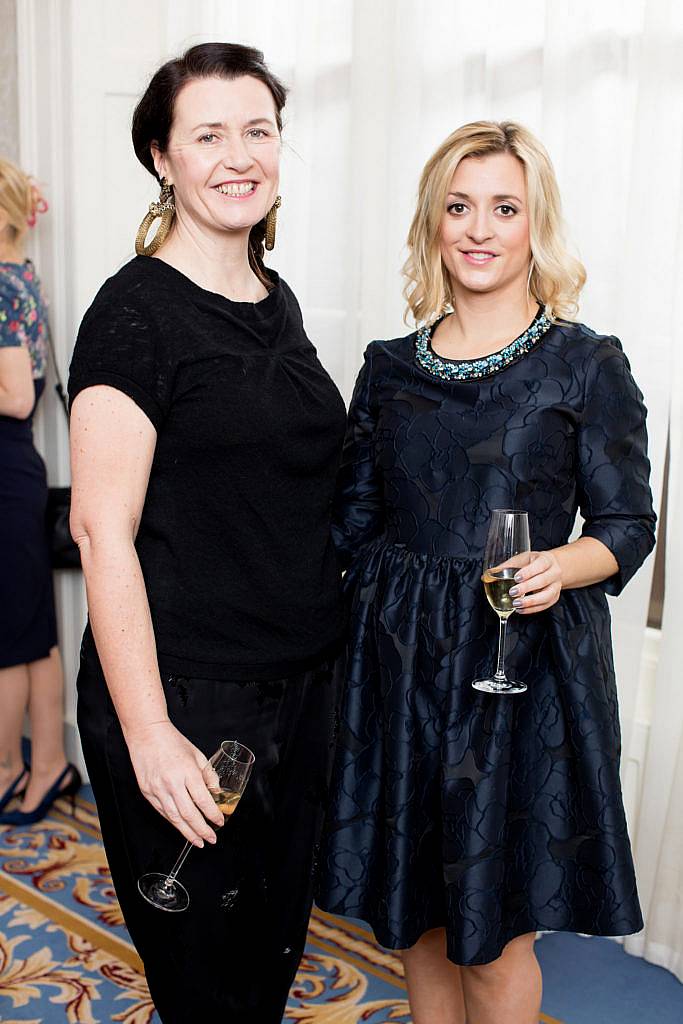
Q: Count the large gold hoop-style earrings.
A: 2